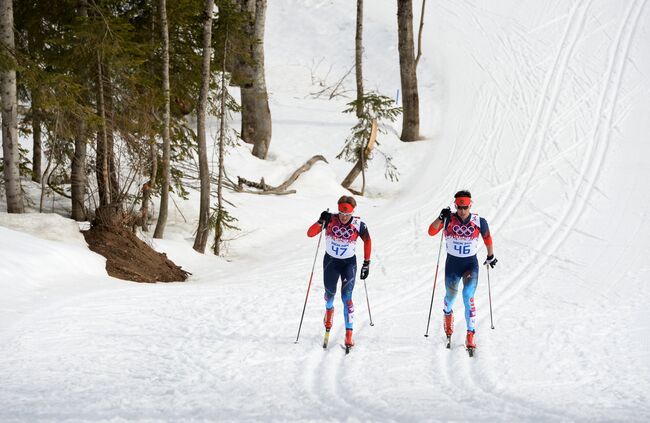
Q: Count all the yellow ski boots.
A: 0